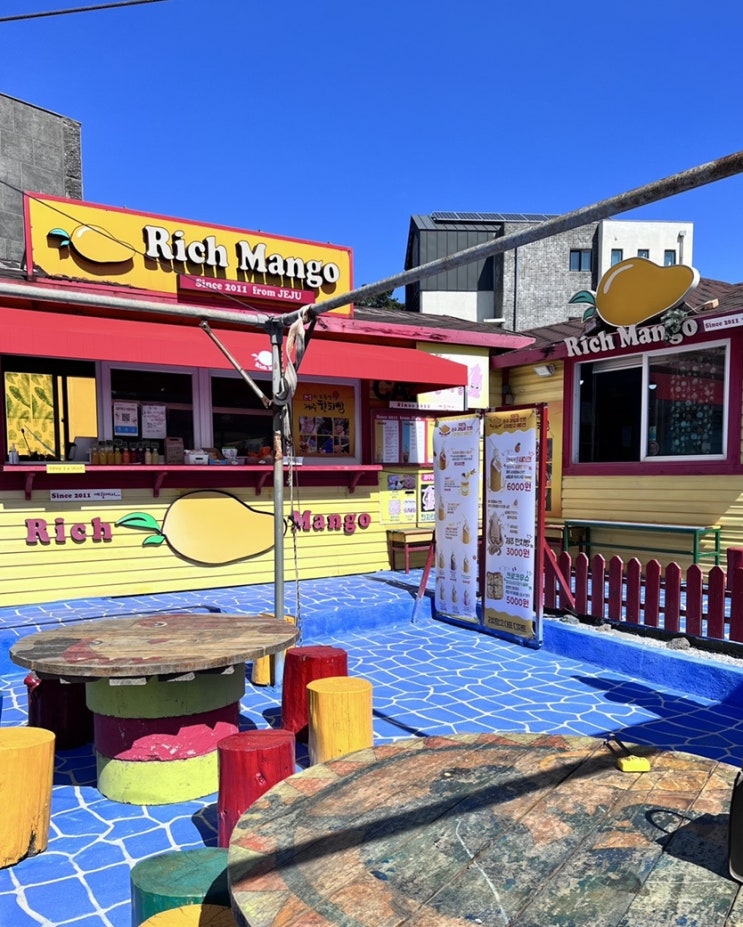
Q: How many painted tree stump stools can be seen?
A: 8